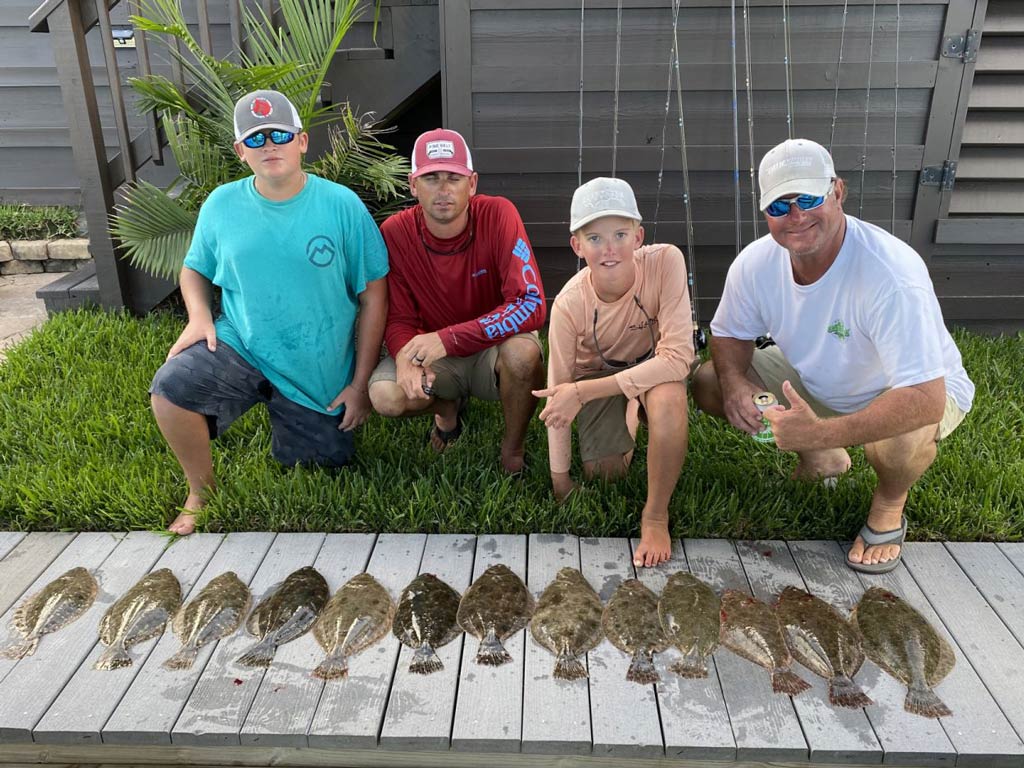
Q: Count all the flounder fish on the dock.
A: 13